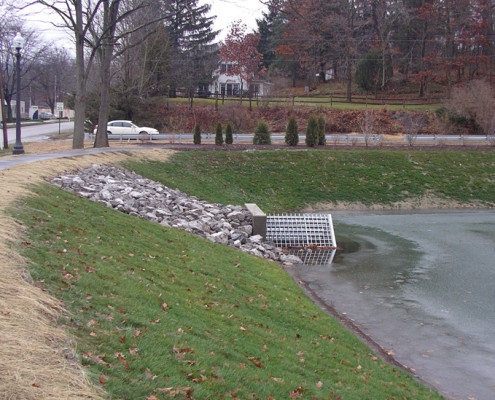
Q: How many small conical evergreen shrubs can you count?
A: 7